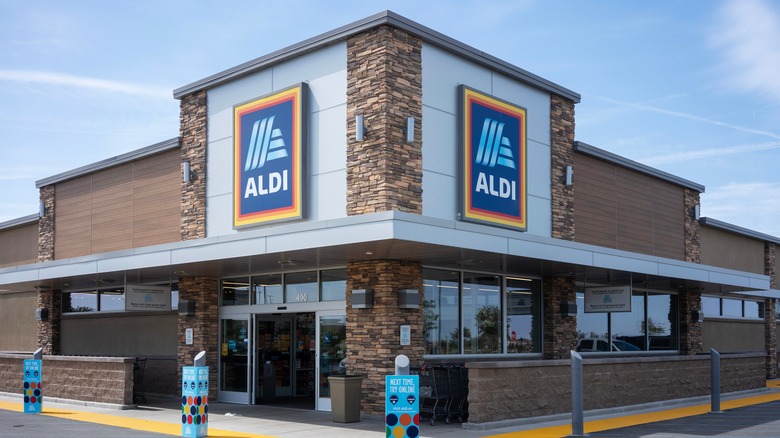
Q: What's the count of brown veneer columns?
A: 6